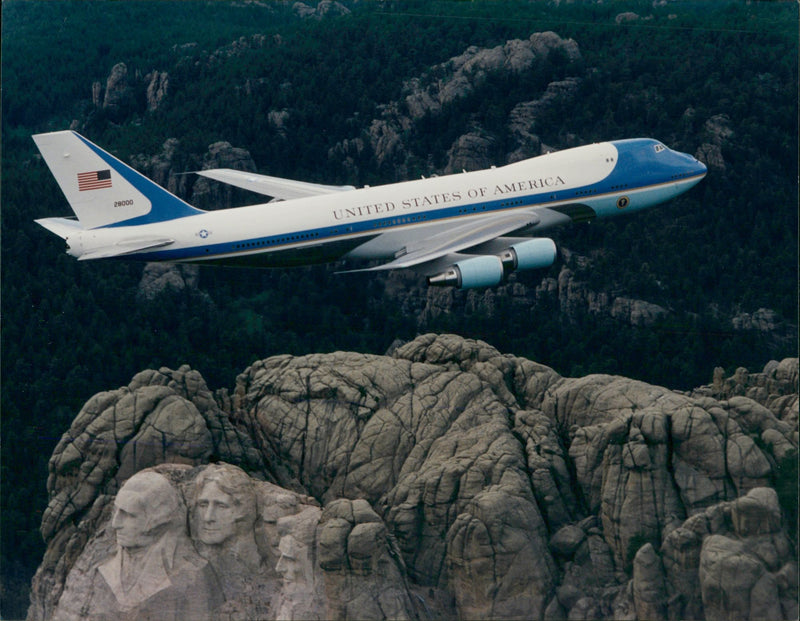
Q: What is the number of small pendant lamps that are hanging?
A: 0